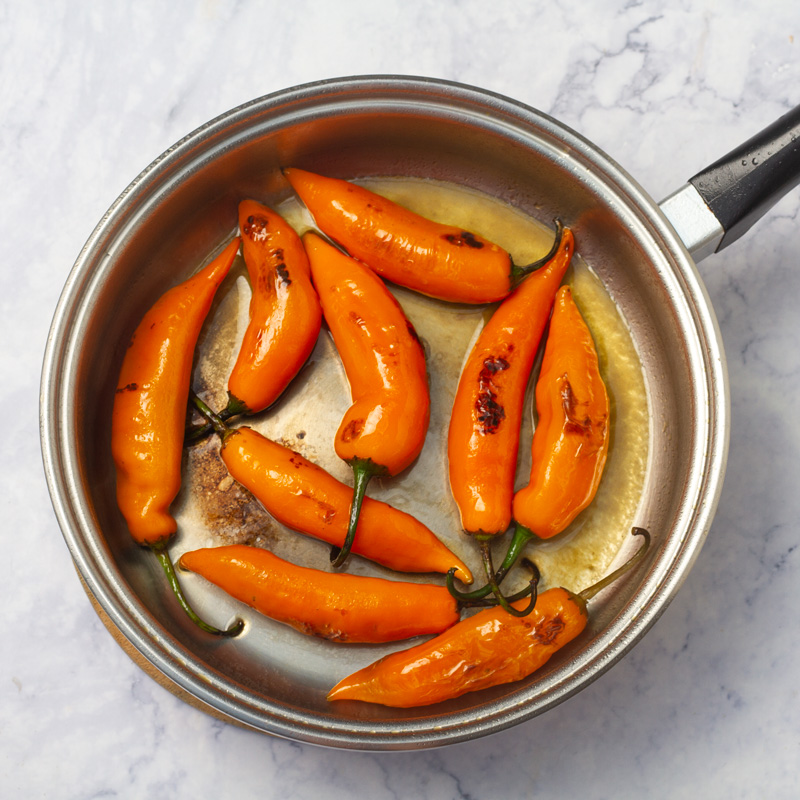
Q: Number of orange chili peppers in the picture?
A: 9